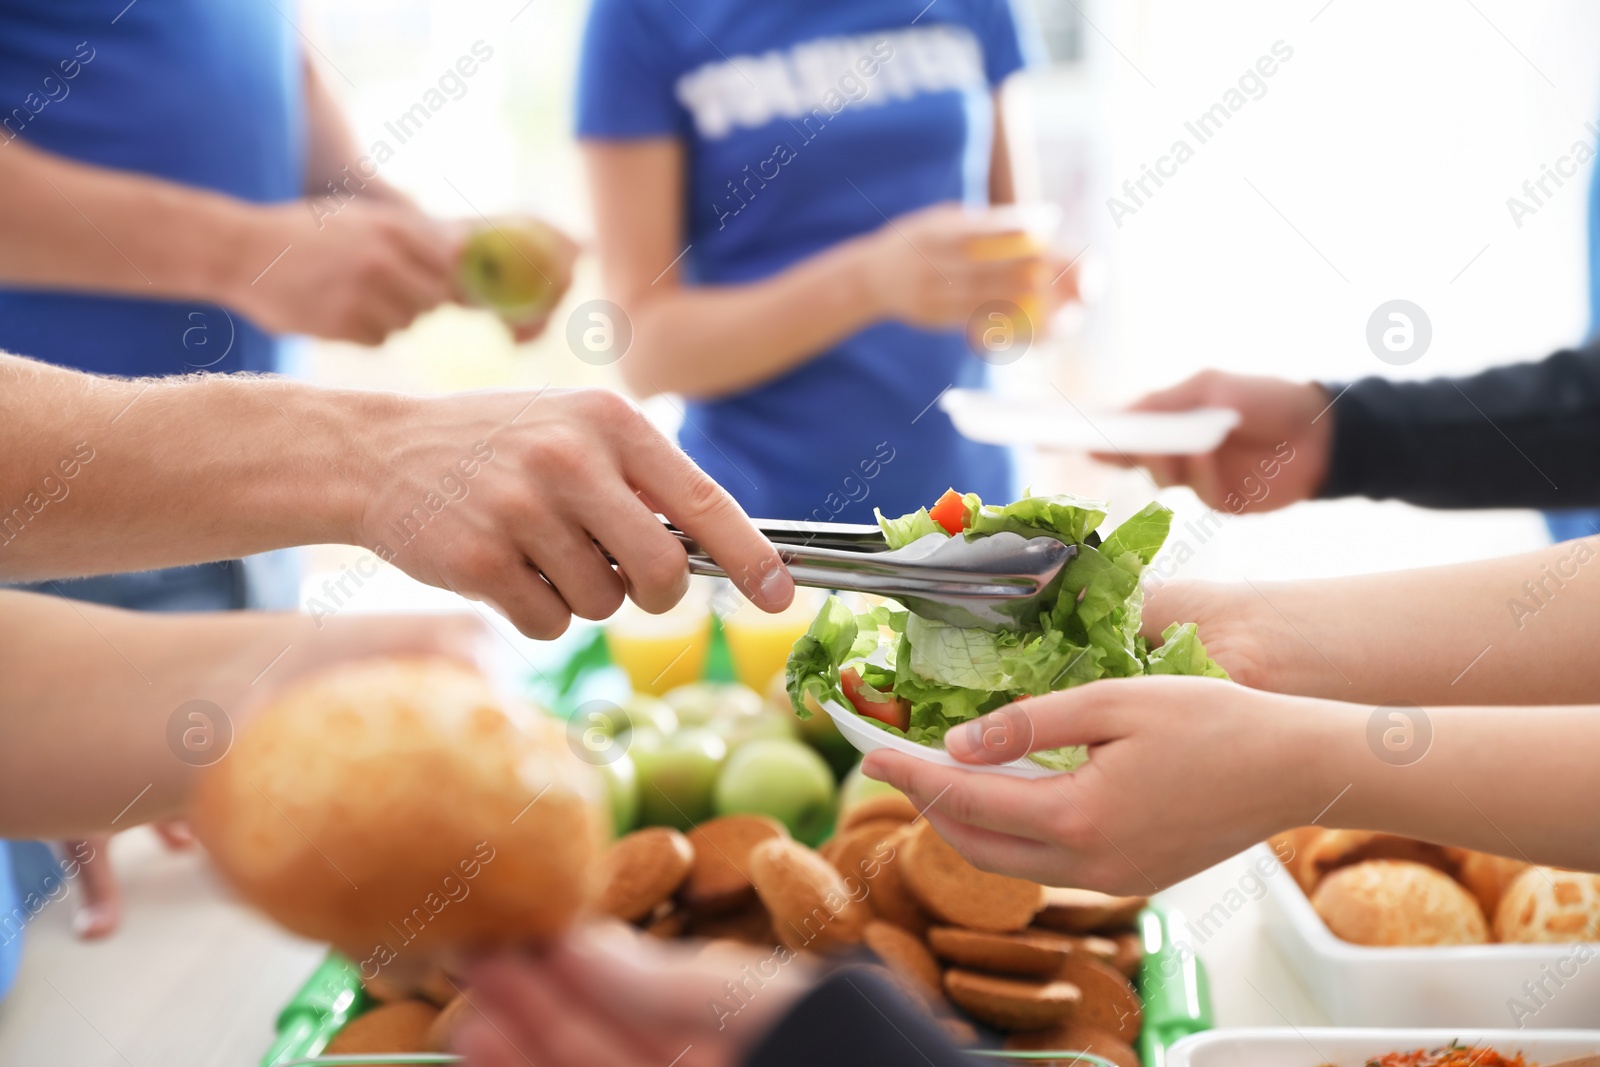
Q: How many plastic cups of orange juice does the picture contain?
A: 3